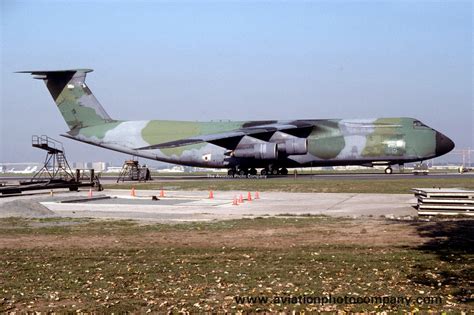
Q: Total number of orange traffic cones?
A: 8